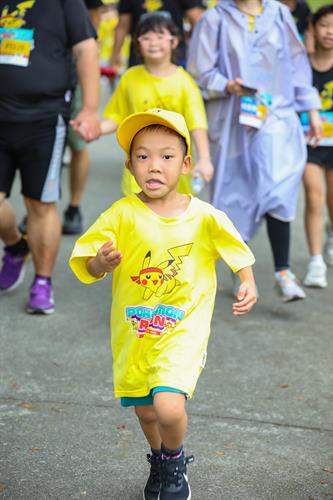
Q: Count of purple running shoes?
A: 2